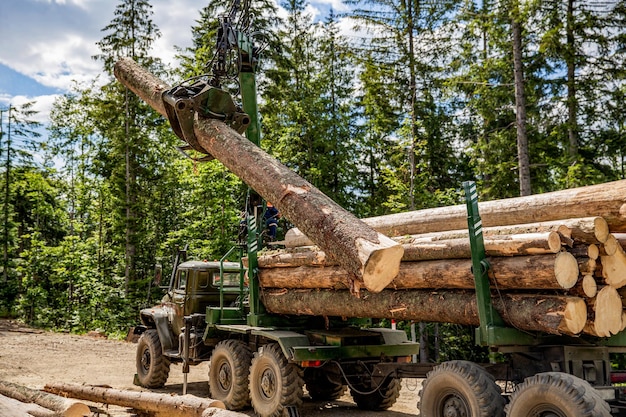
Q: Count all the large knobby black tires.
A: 7